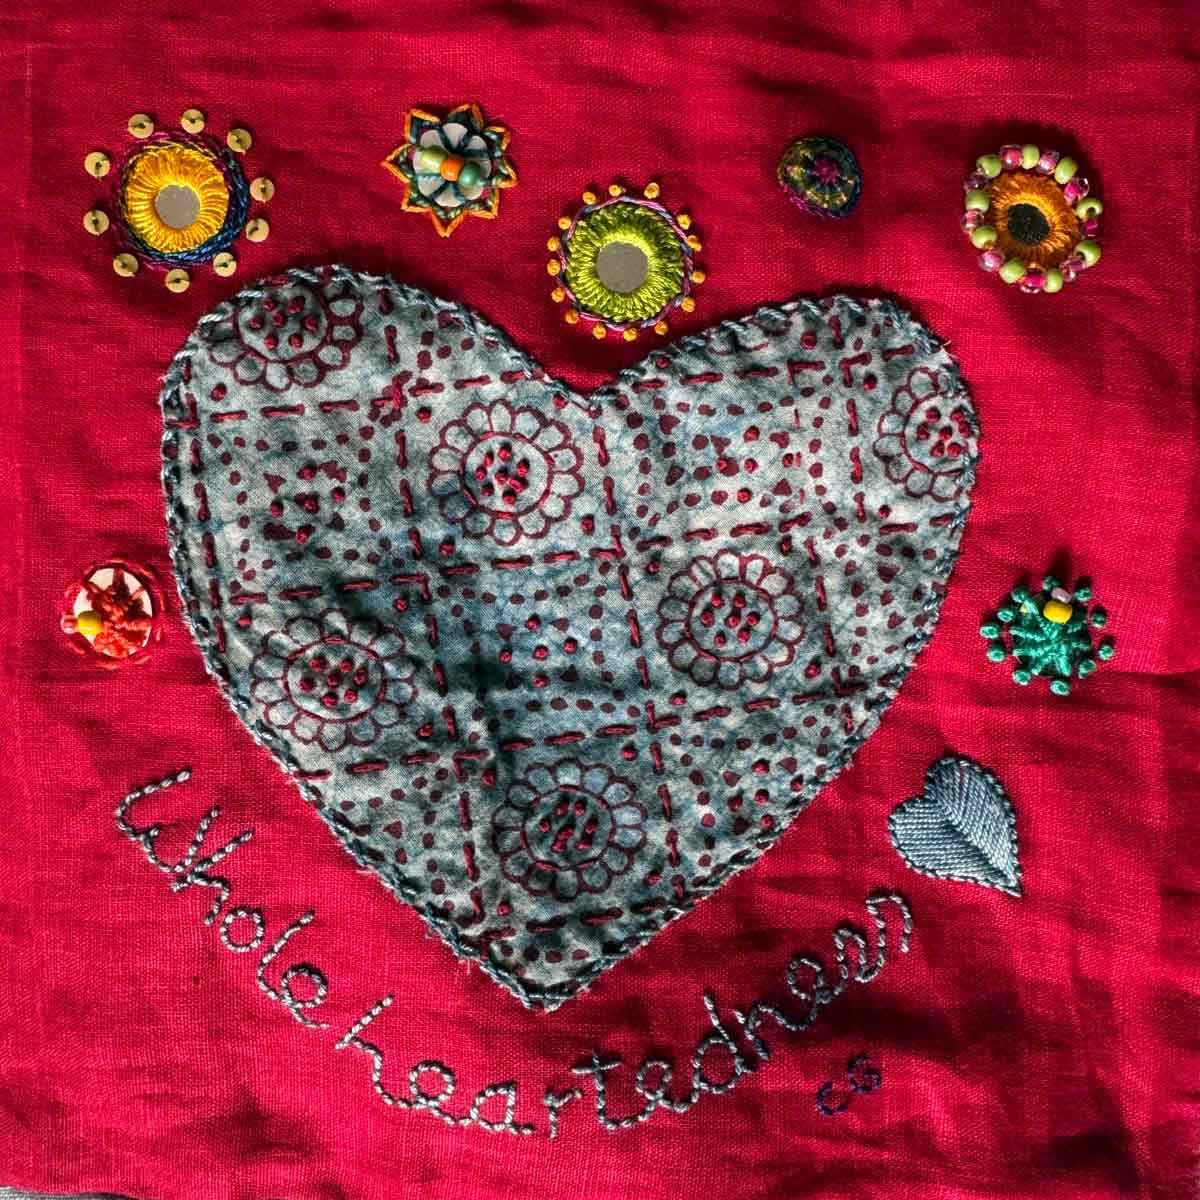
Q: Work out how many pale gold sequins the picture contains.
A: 10